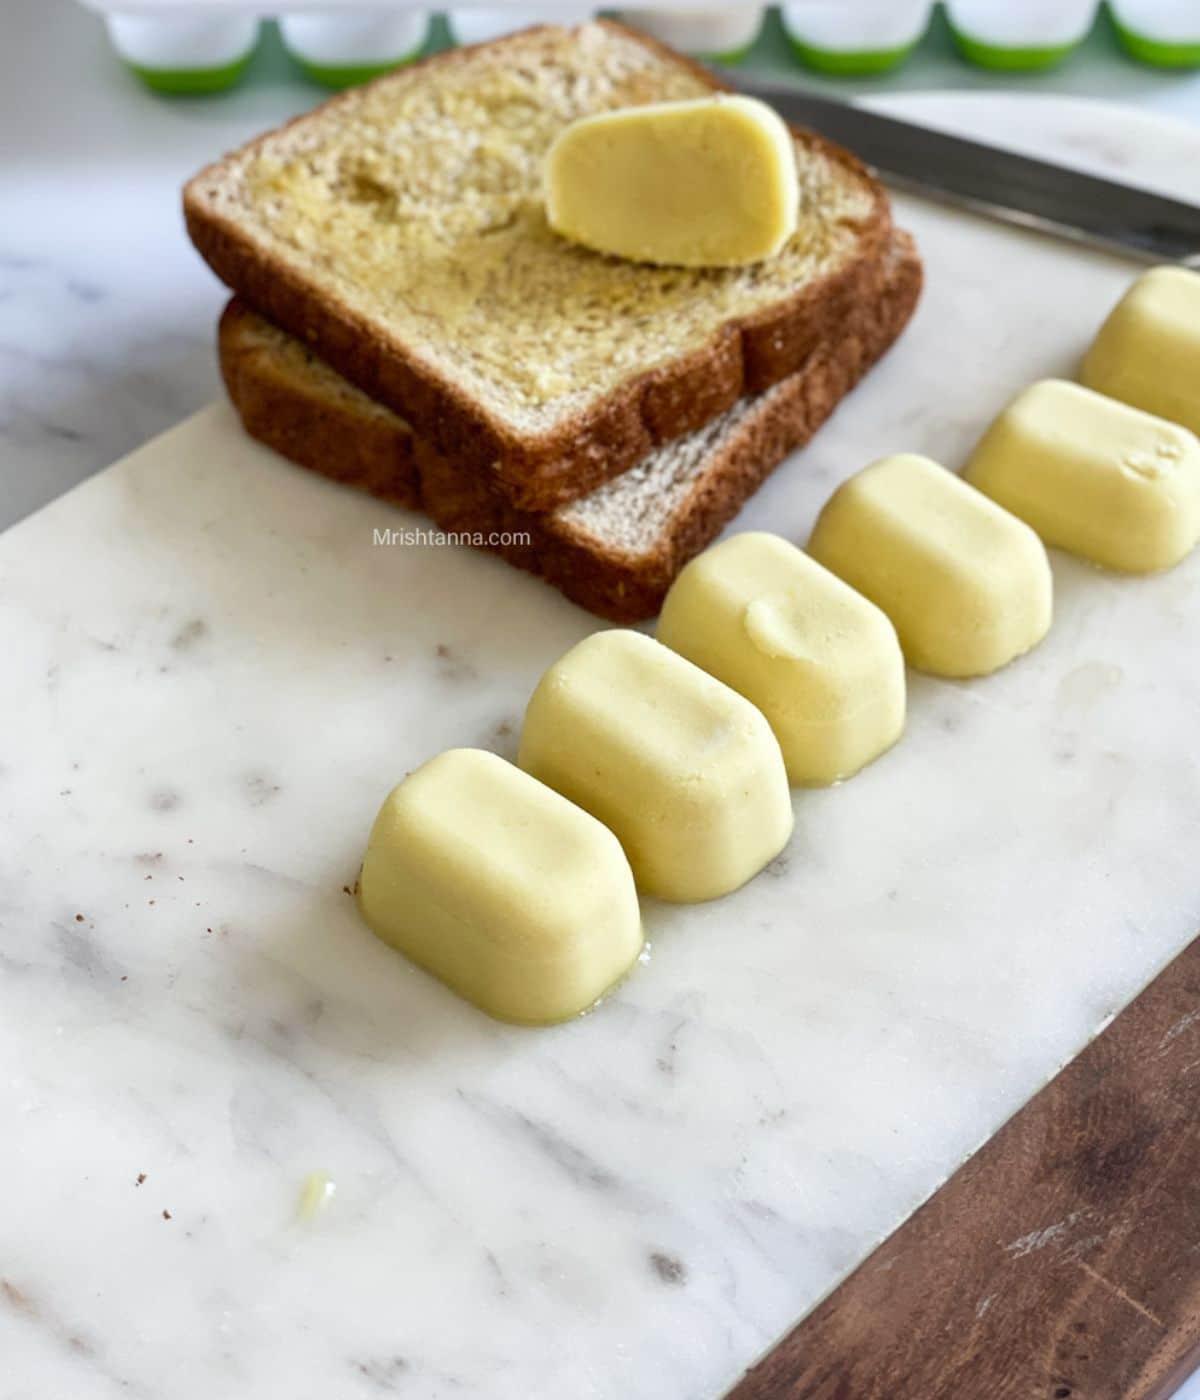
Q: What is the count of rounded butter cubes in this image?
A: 7